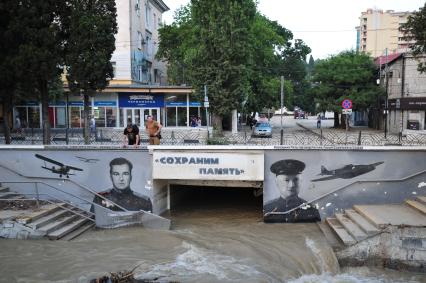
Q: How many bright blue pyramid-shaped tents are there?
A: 0